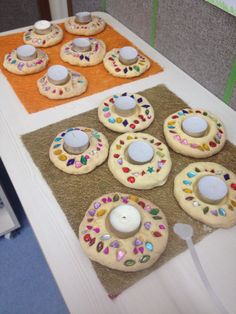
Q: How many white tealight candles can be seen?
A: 12